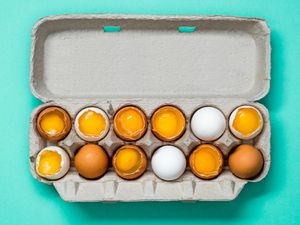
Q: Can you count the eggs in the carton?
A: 12